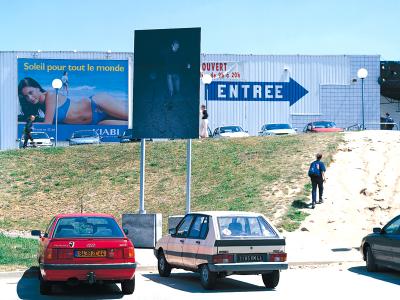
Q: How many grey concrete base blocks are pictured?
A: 2